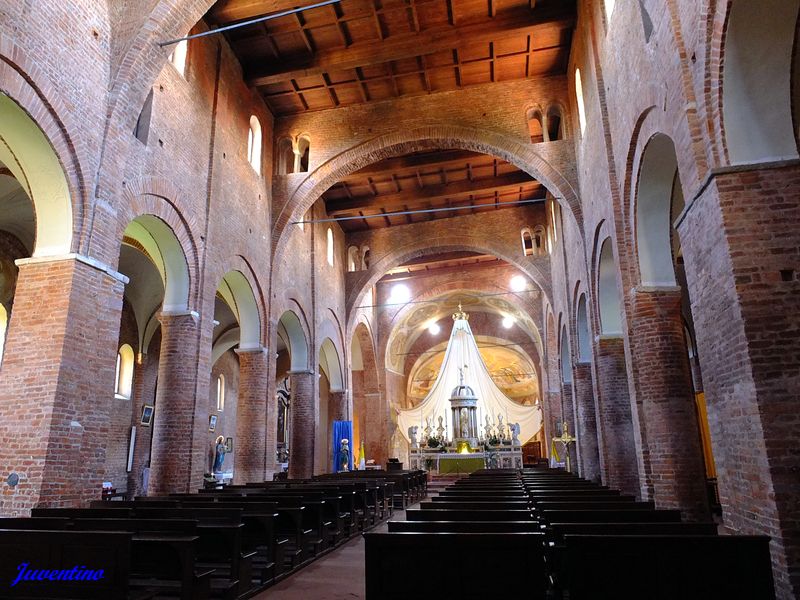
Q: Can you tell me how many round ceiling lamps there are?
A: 4